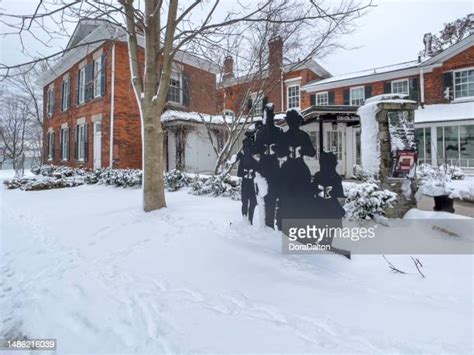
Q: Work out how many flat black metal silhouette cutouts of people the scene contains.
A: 4